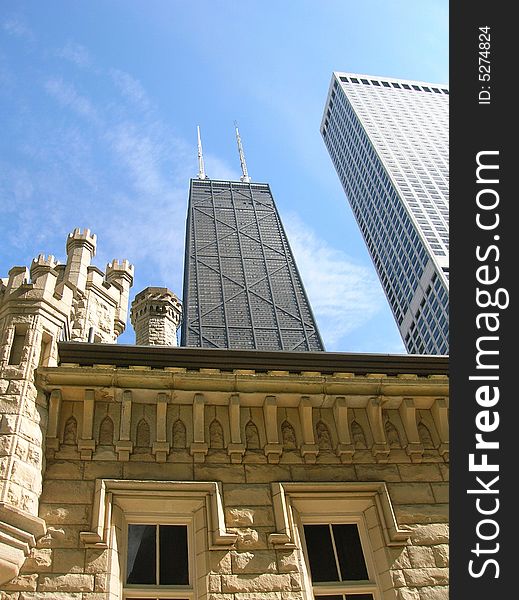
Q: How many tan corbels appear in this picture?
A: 12